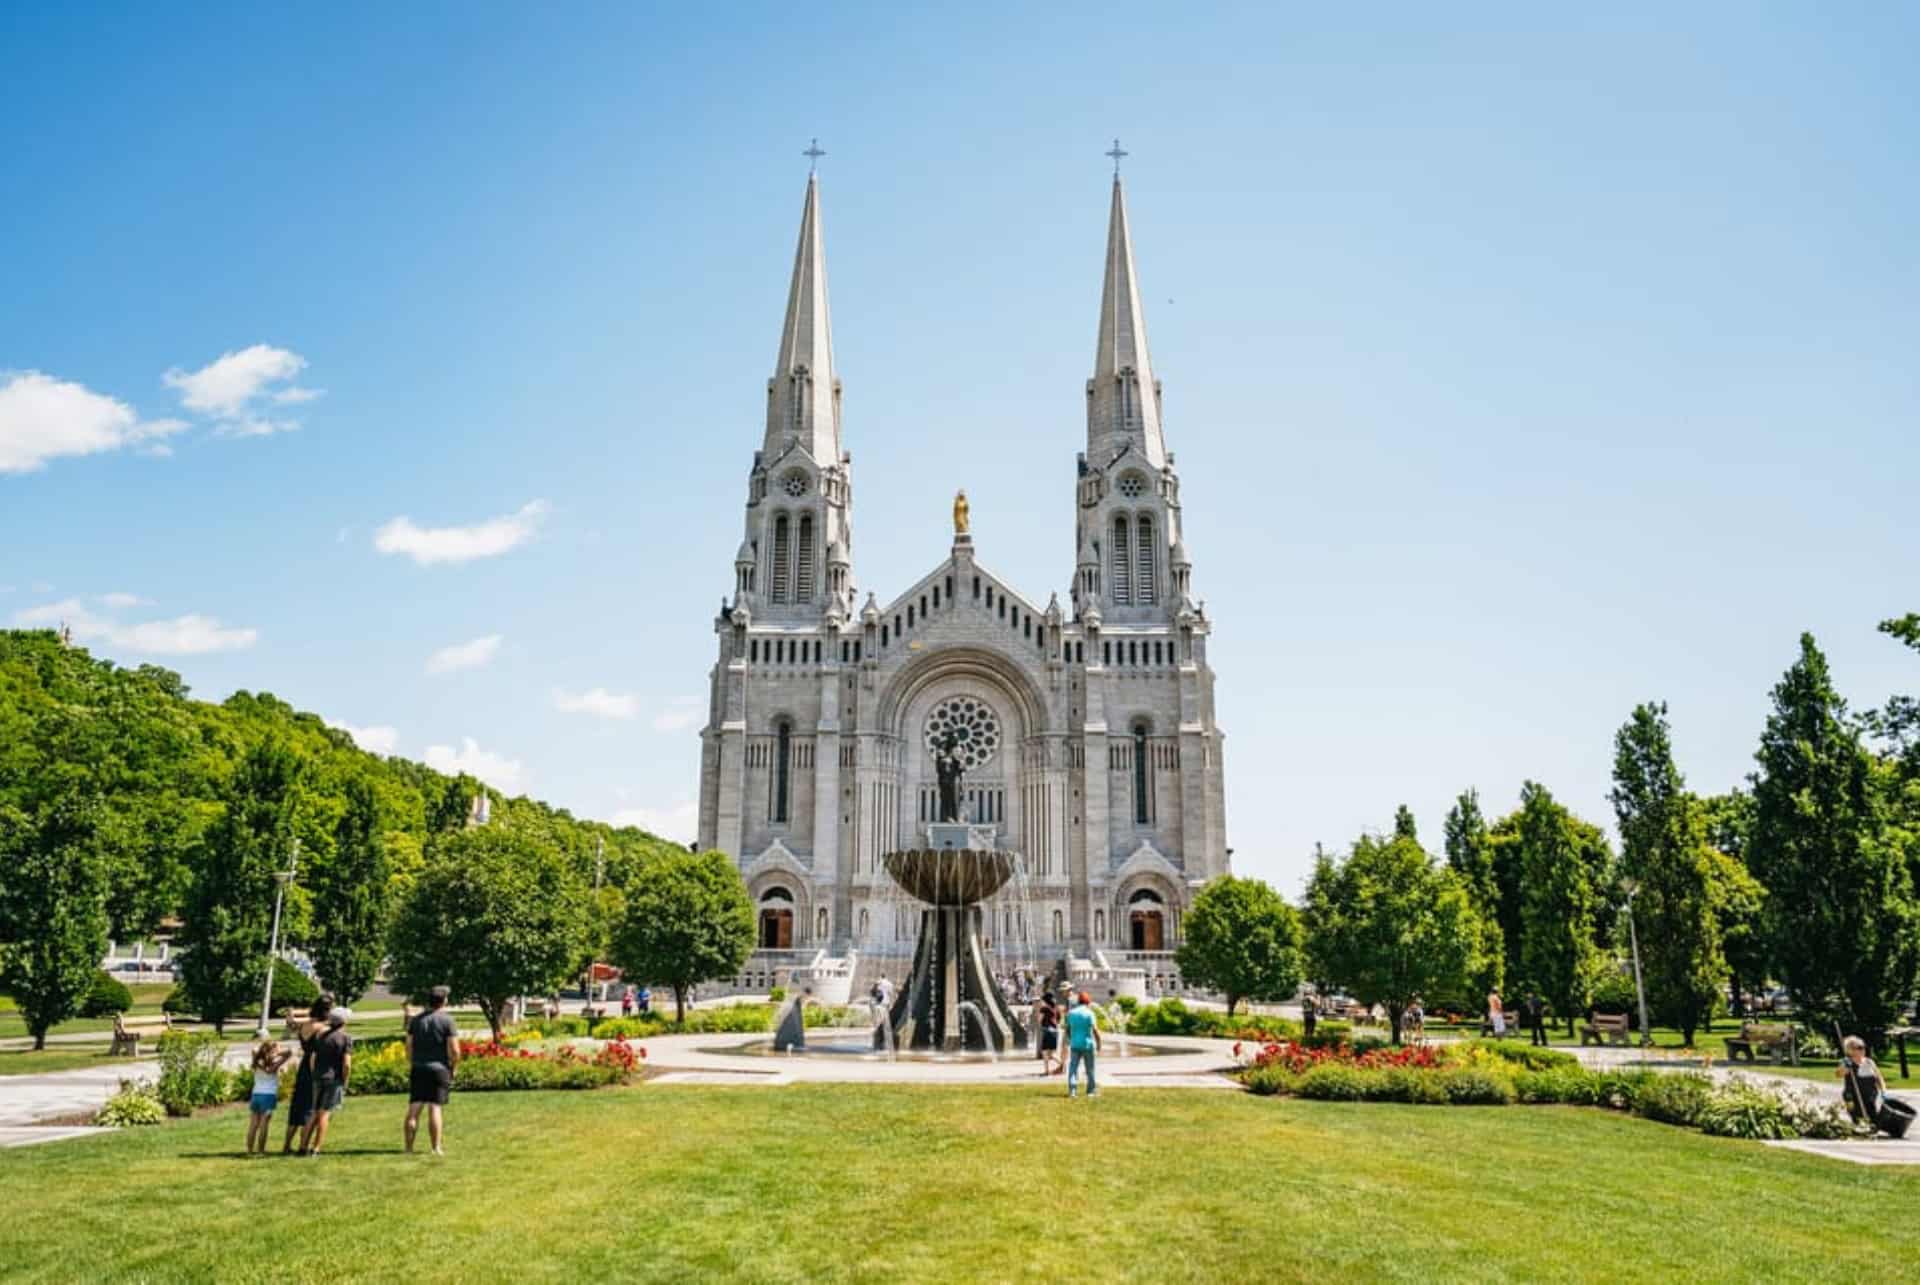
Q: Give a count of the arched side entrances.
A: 2